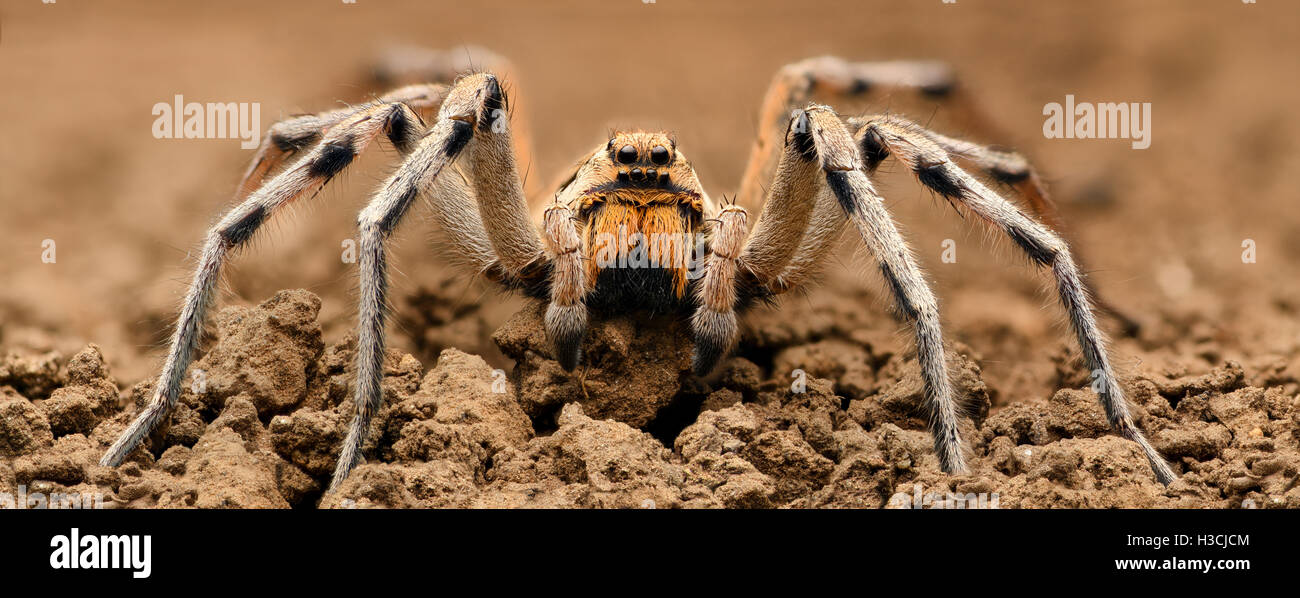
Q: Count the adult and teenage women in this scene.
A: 0